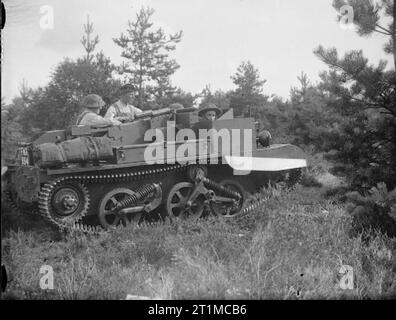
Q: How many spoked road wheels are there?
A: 3